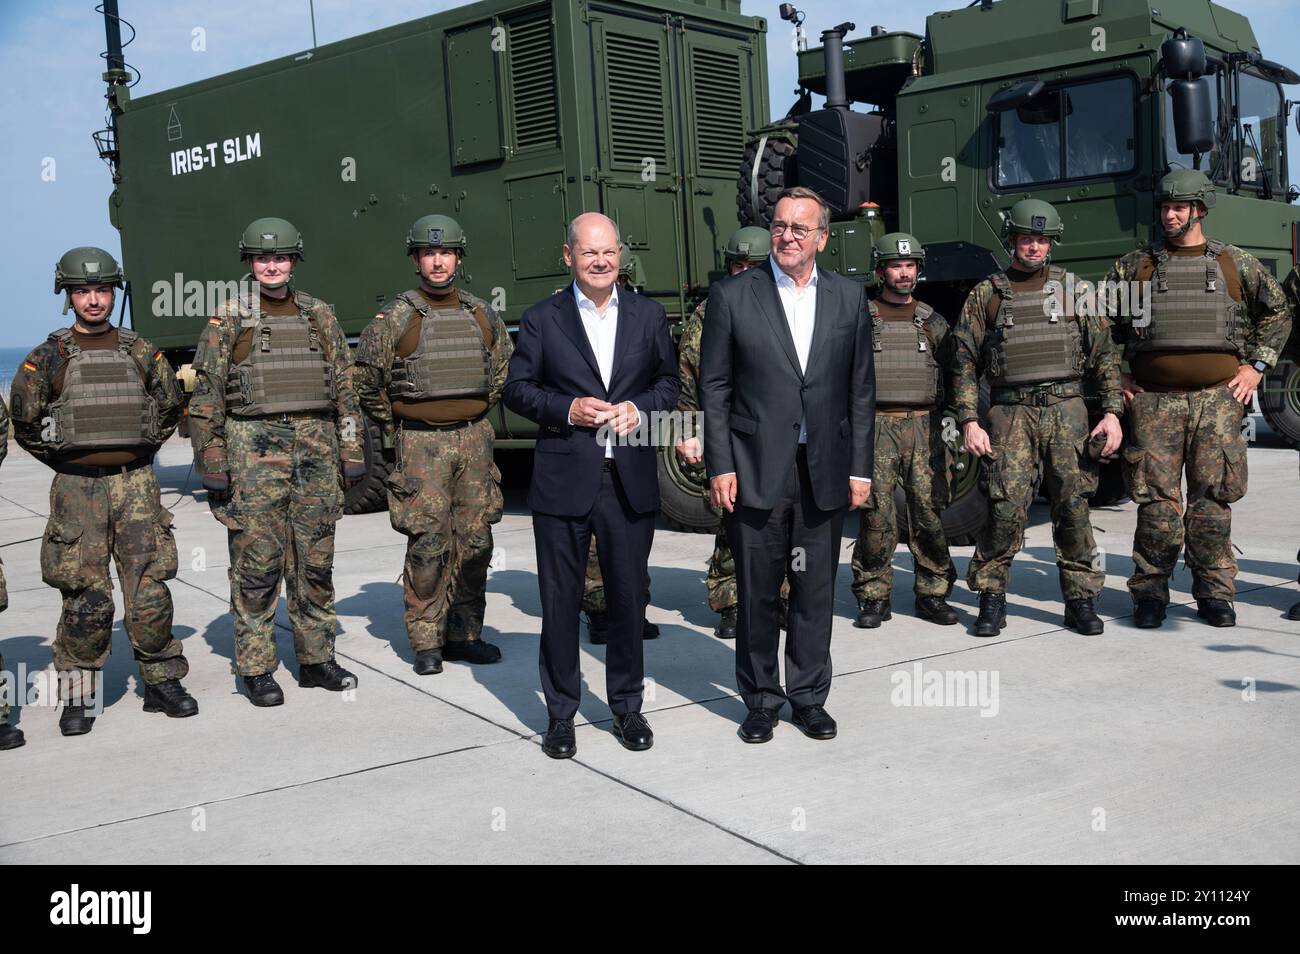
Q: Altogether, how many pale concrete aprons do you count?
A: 1